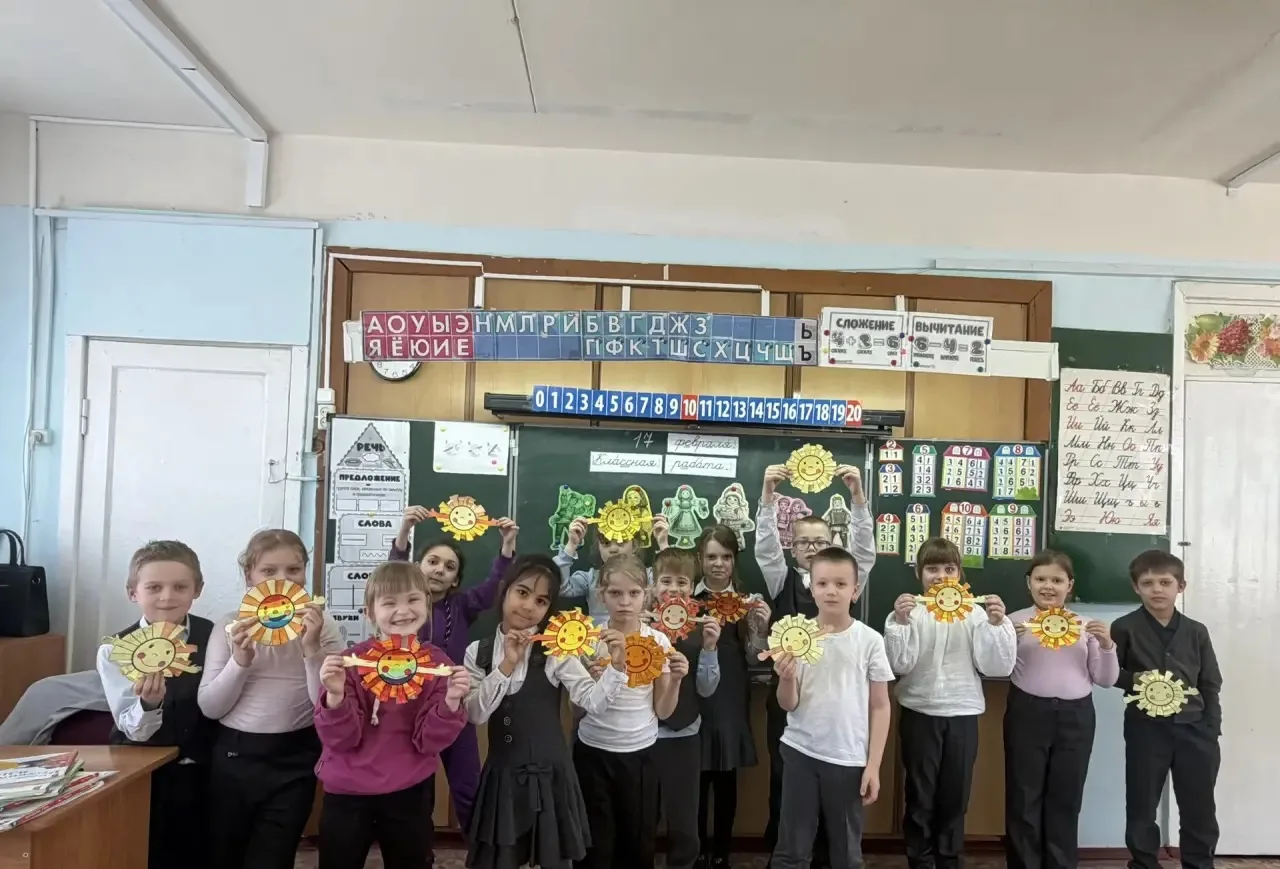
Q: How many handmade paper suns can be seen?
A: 14